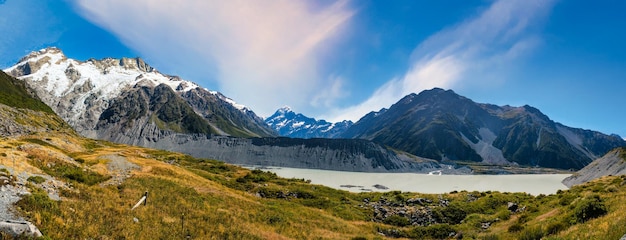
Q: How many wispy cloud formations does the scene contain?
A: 2